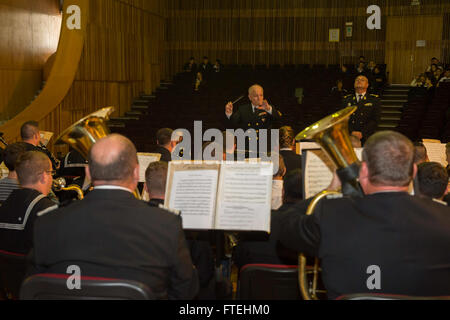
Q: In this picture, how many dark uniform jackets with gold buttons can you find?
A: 2